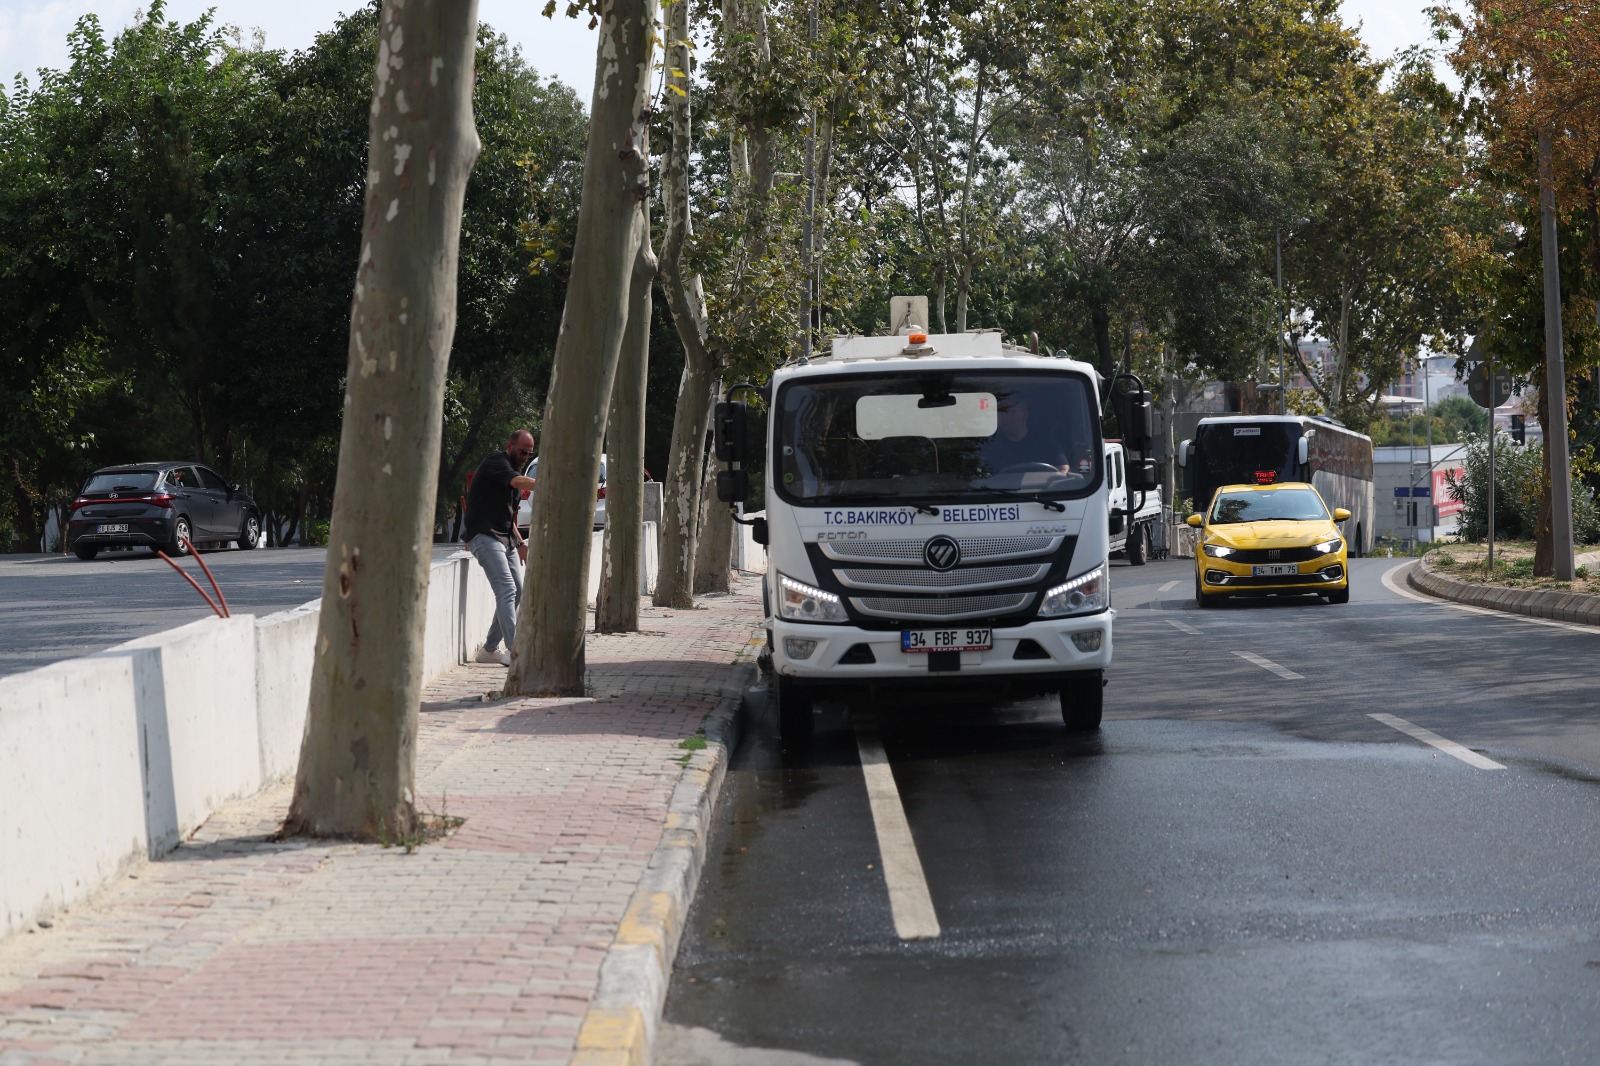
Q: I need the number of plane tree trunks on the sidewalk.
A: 5